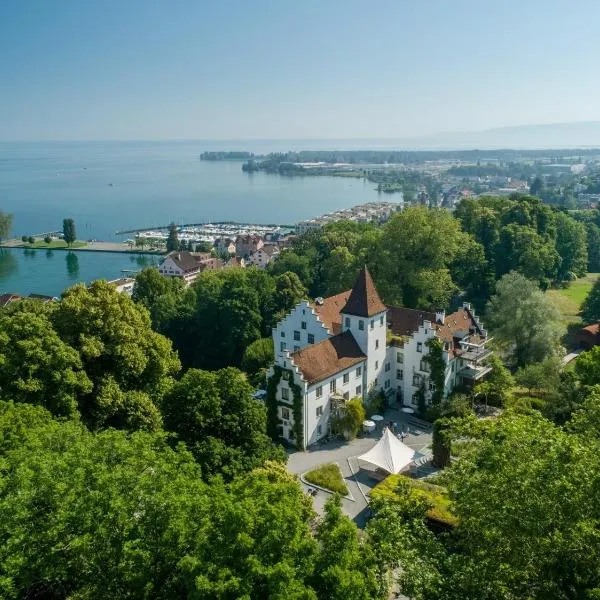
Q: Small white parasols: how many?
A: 3